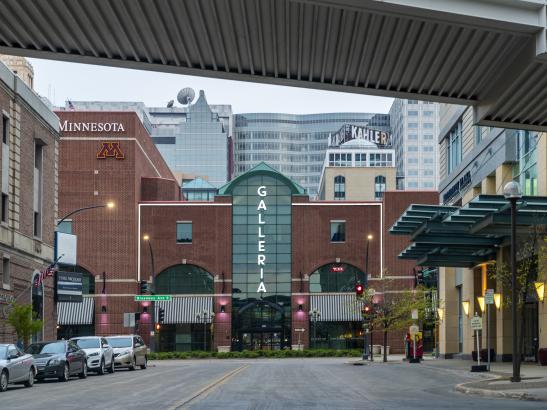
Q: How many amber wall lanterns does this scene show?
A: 5